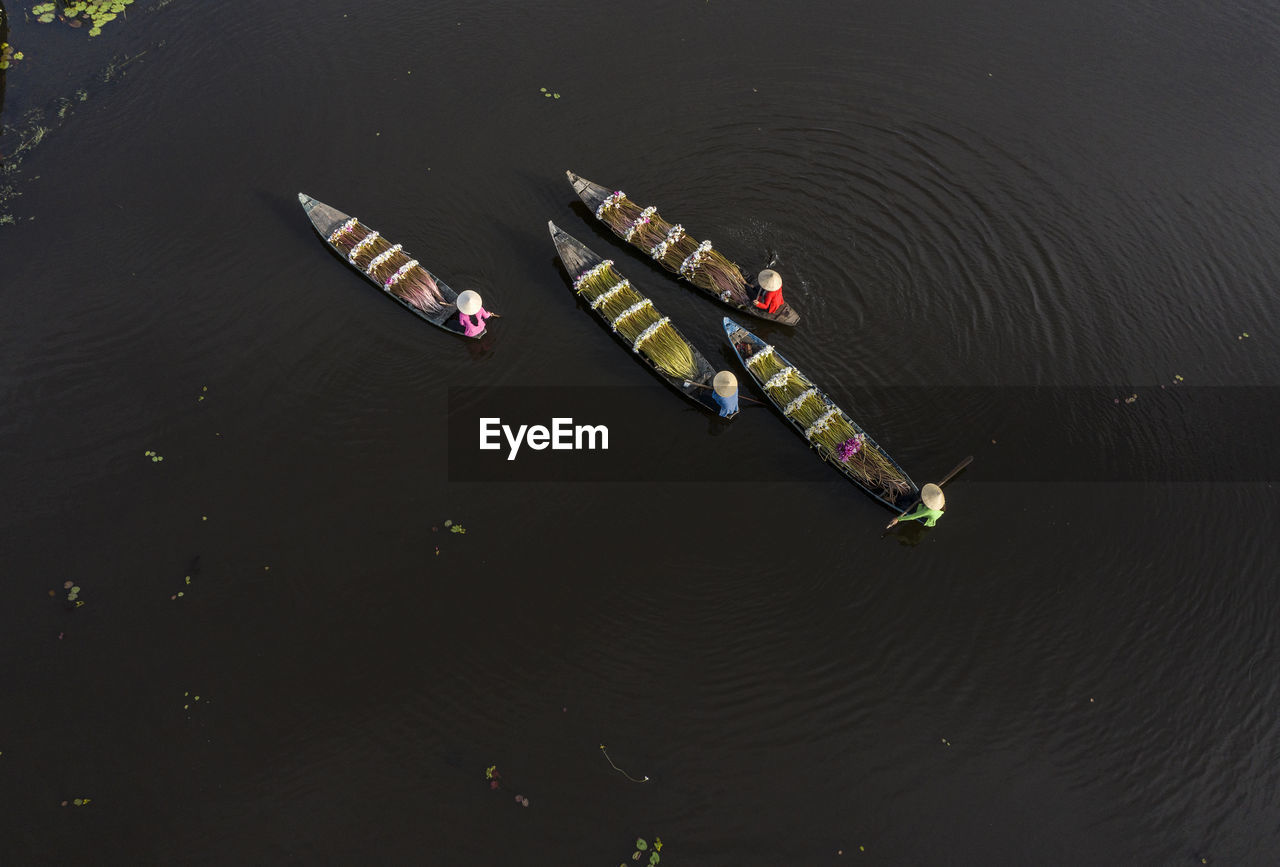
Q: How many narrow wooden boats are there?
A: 4